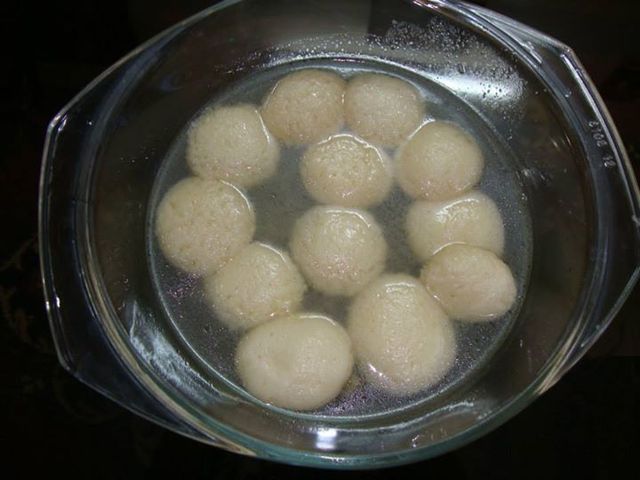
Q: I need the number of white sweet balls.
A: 12